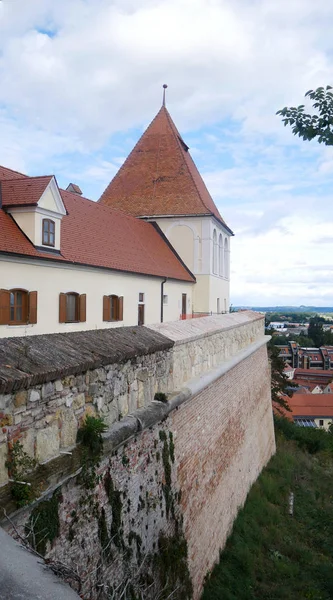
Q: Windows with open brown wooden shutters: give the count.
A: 3